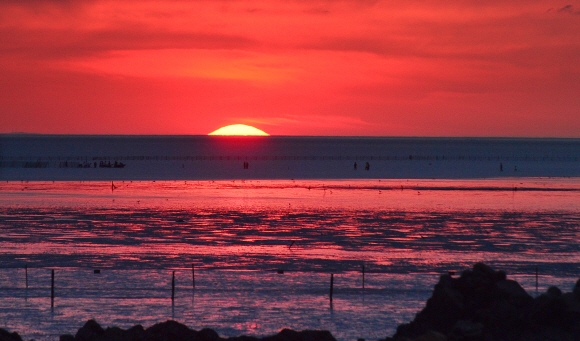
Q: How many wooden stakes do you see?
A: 7